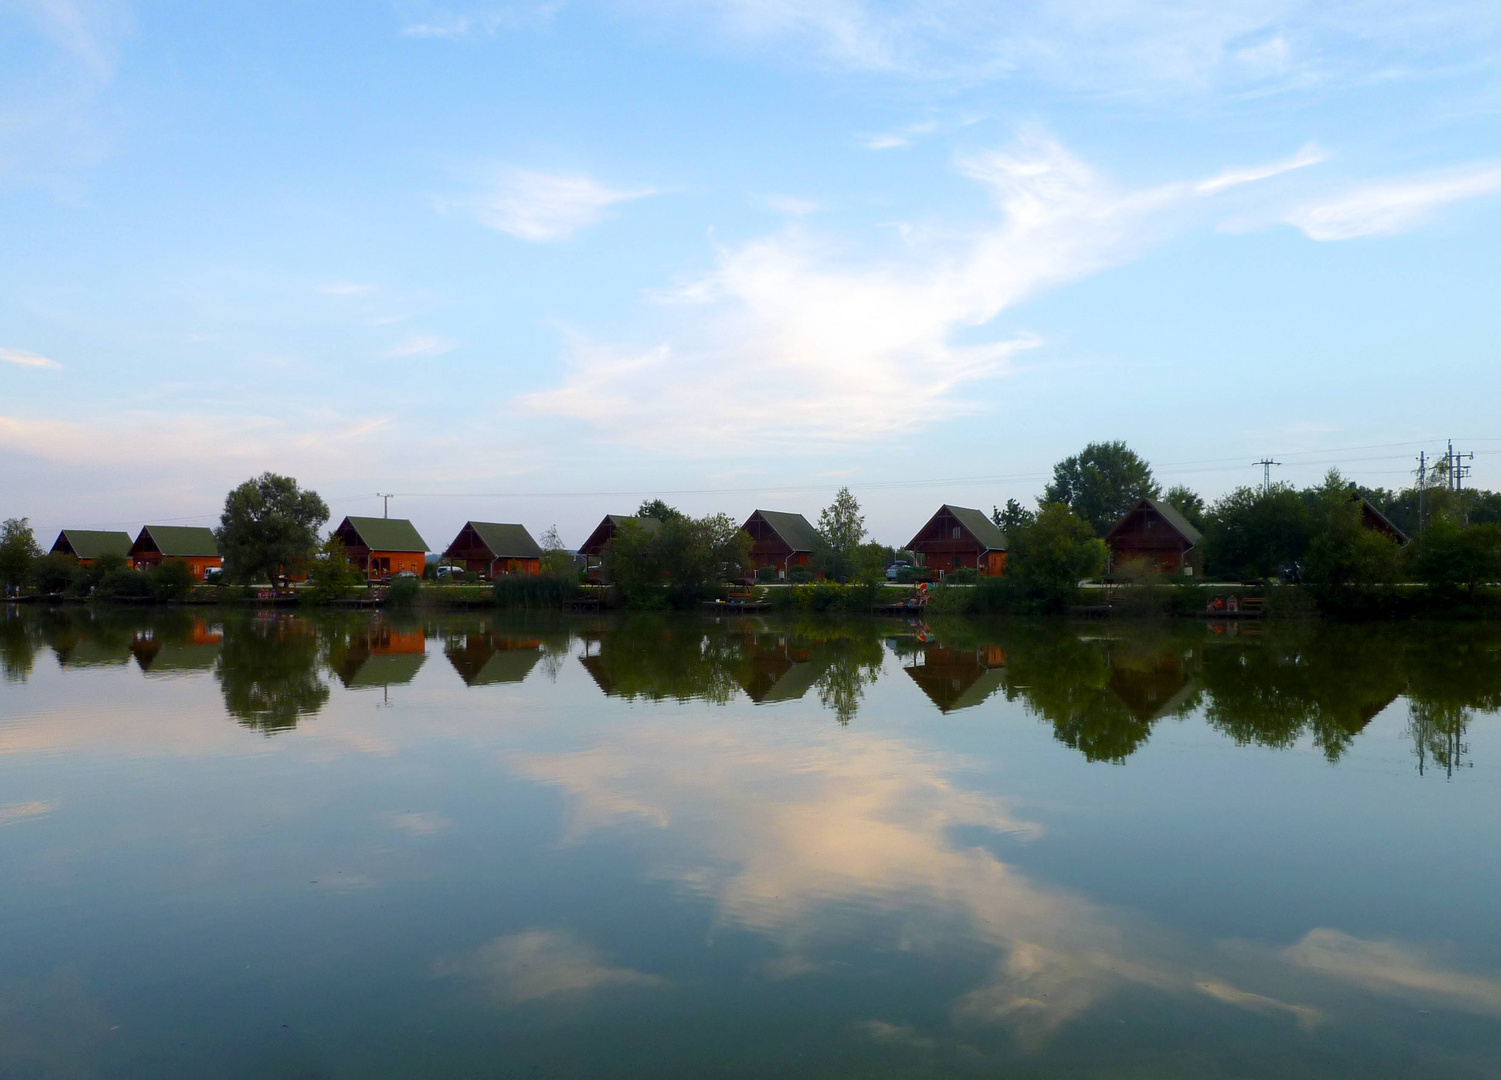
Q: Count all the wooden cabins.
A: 9